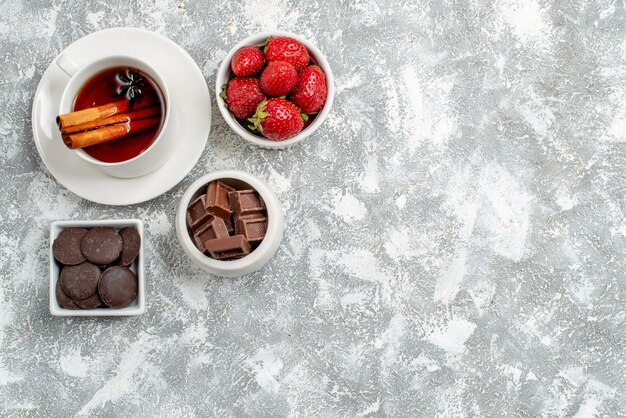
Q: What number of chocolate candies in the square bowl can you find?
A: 7